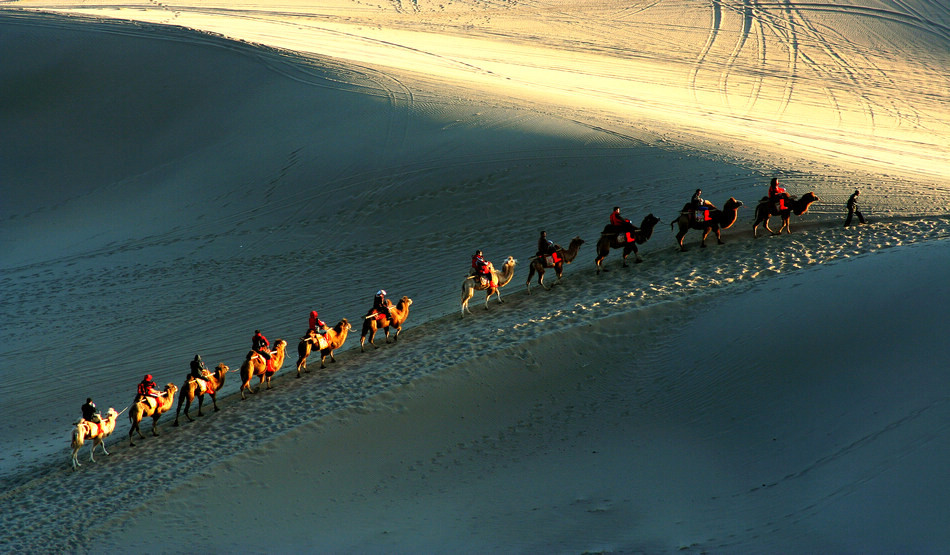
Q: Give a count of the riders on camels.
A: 11